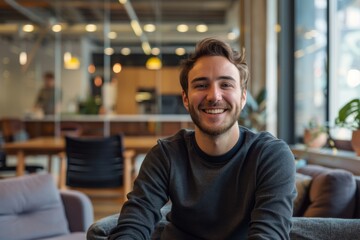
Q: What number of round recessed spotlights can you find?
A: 12